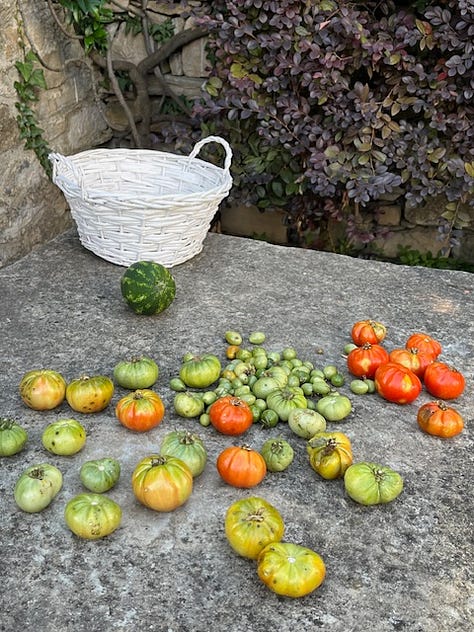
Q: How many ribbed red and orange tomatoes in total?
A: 10